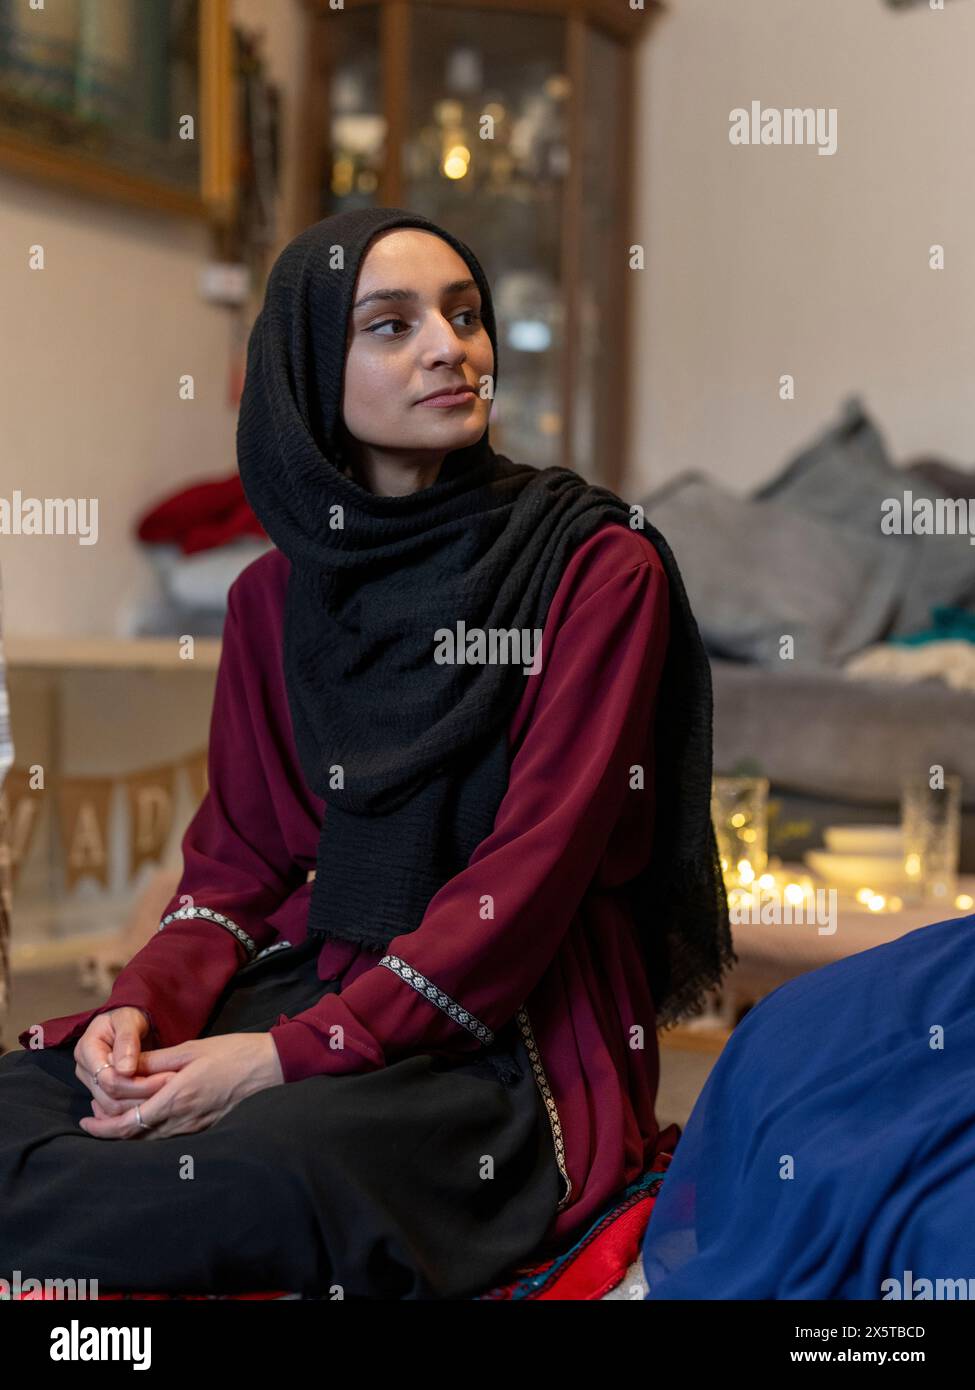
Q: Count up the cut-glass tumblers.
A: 2